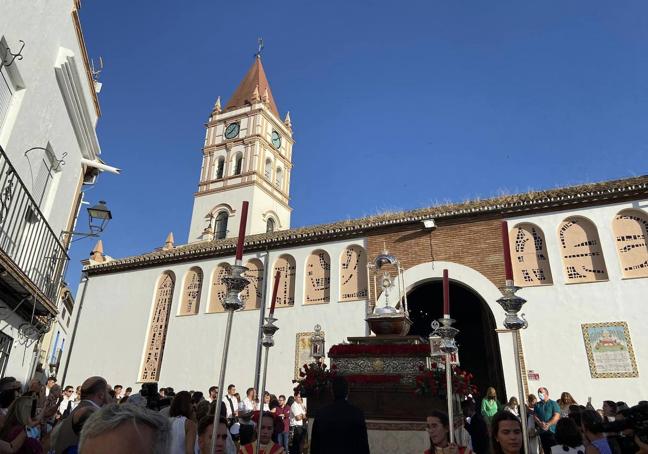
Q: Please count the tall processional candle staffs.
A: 4